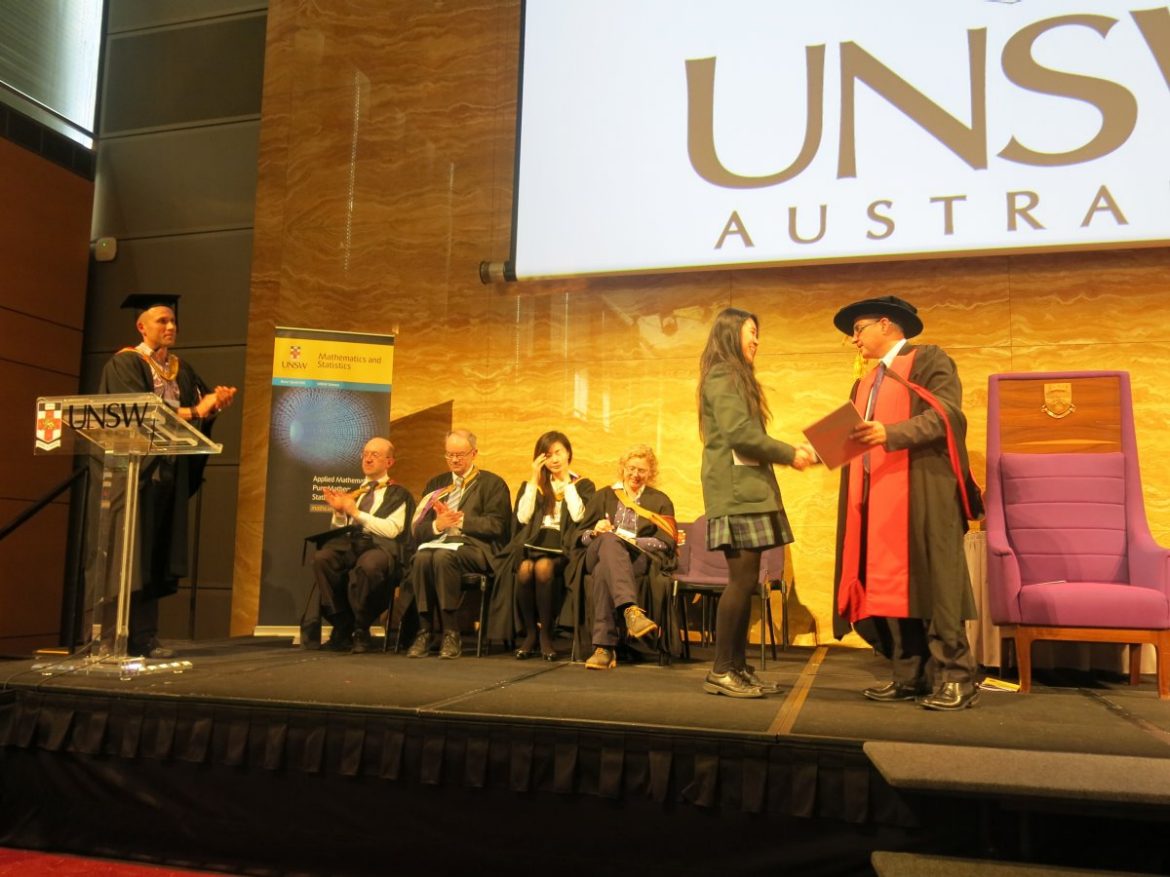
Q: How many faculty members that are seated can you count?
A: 4